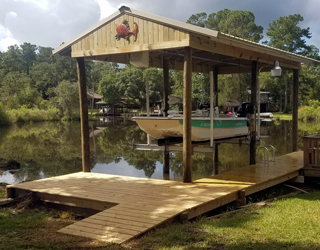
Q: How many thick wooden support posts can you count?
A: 6